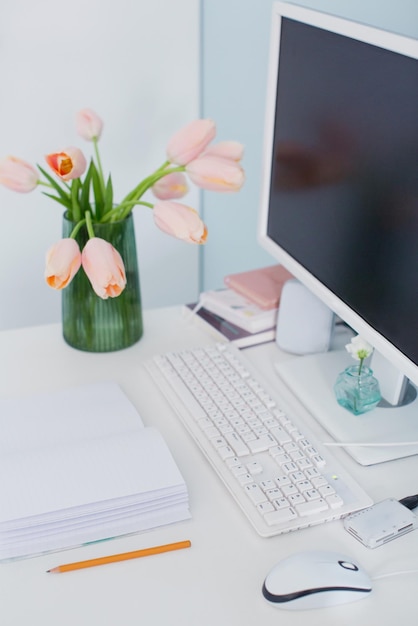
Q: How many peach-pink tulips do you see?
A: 10